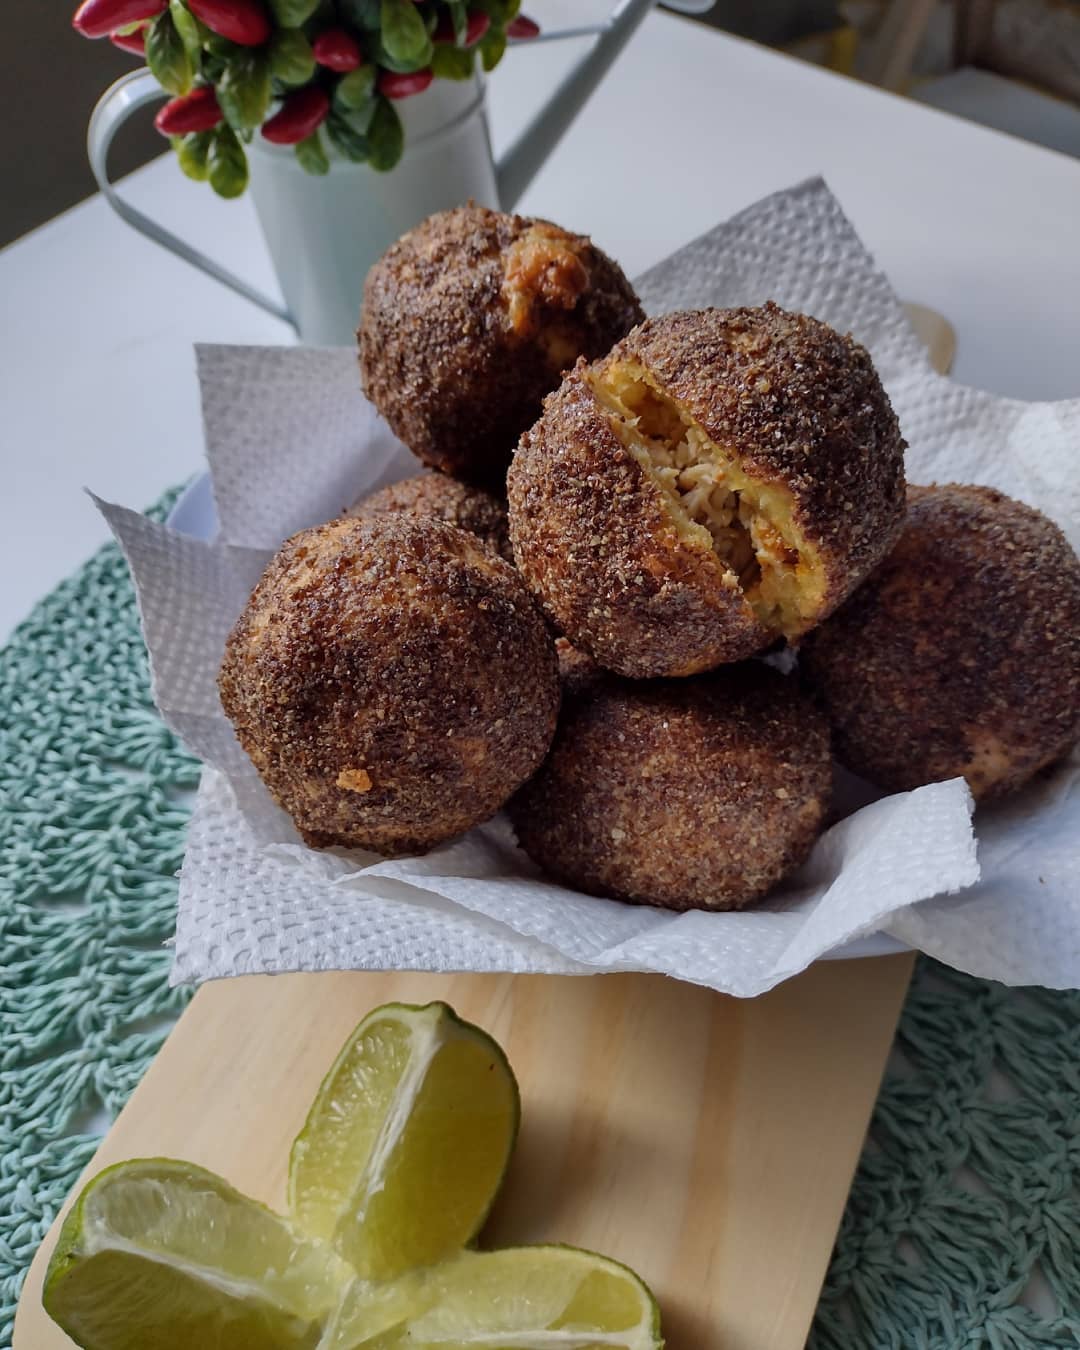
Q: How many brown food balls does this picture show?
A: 6